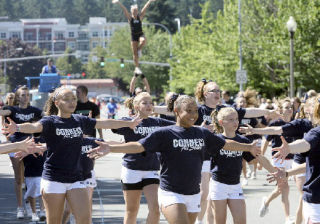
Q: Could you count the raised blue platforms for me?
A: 1